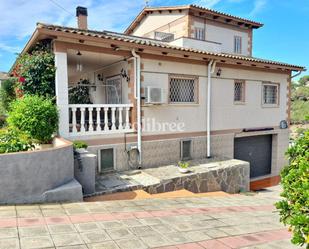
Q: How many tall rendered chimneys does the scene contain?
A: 1